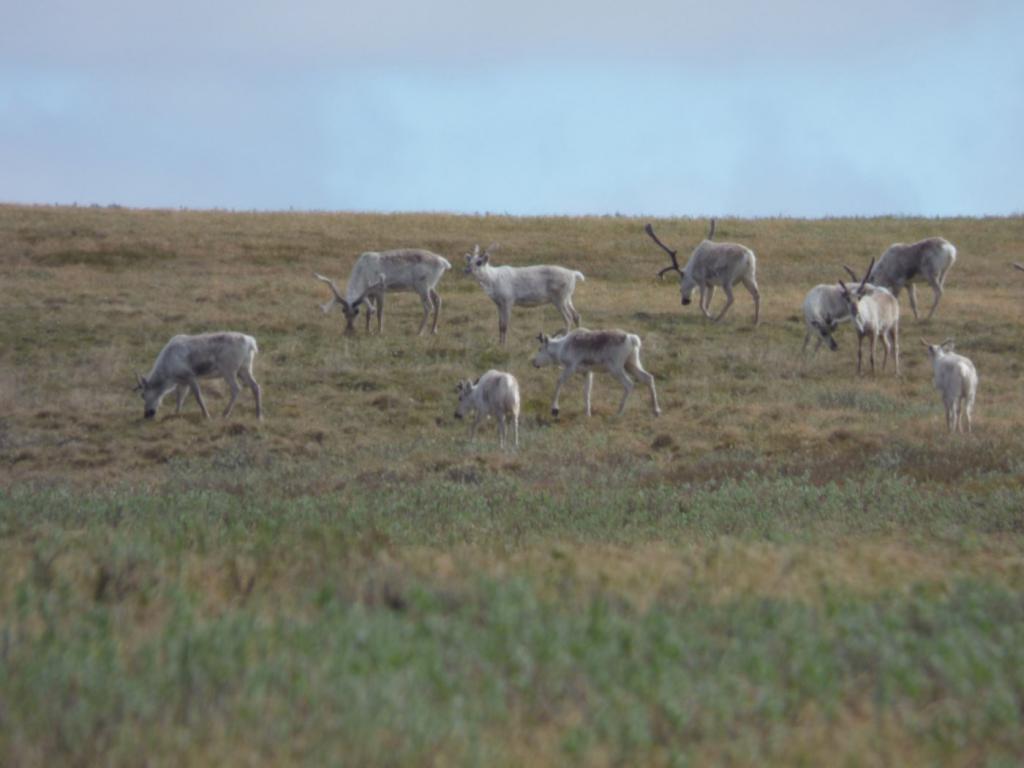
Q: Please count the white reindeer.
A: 10